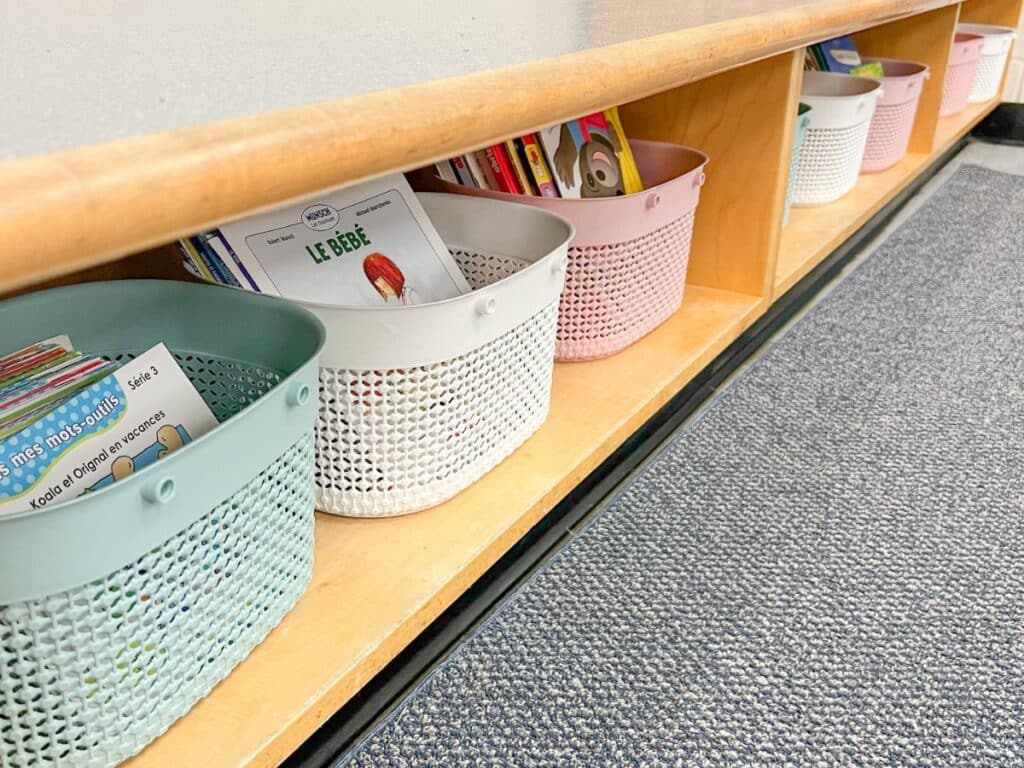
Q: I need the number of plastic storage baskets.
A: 8